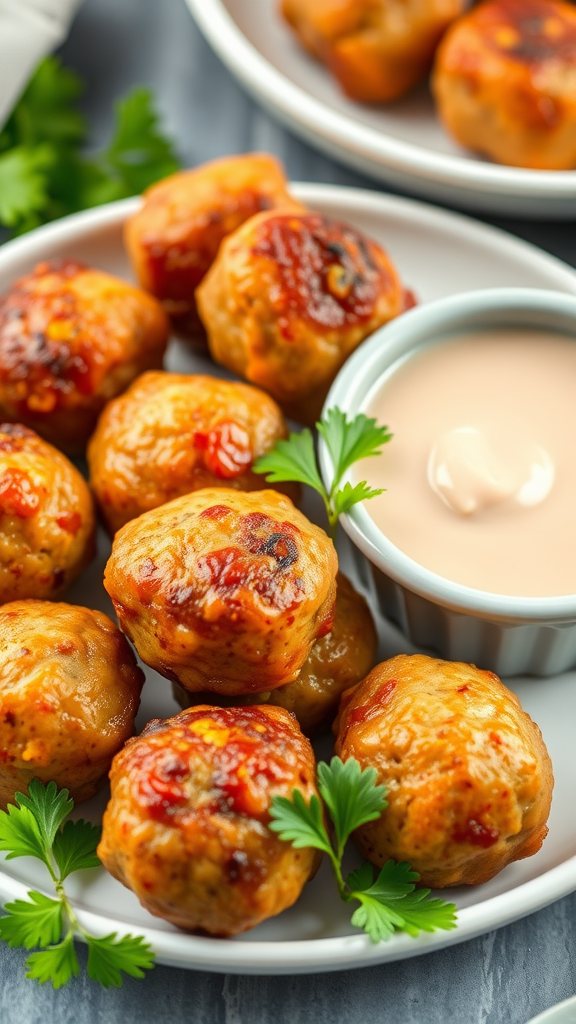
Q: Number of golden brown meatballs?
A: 12